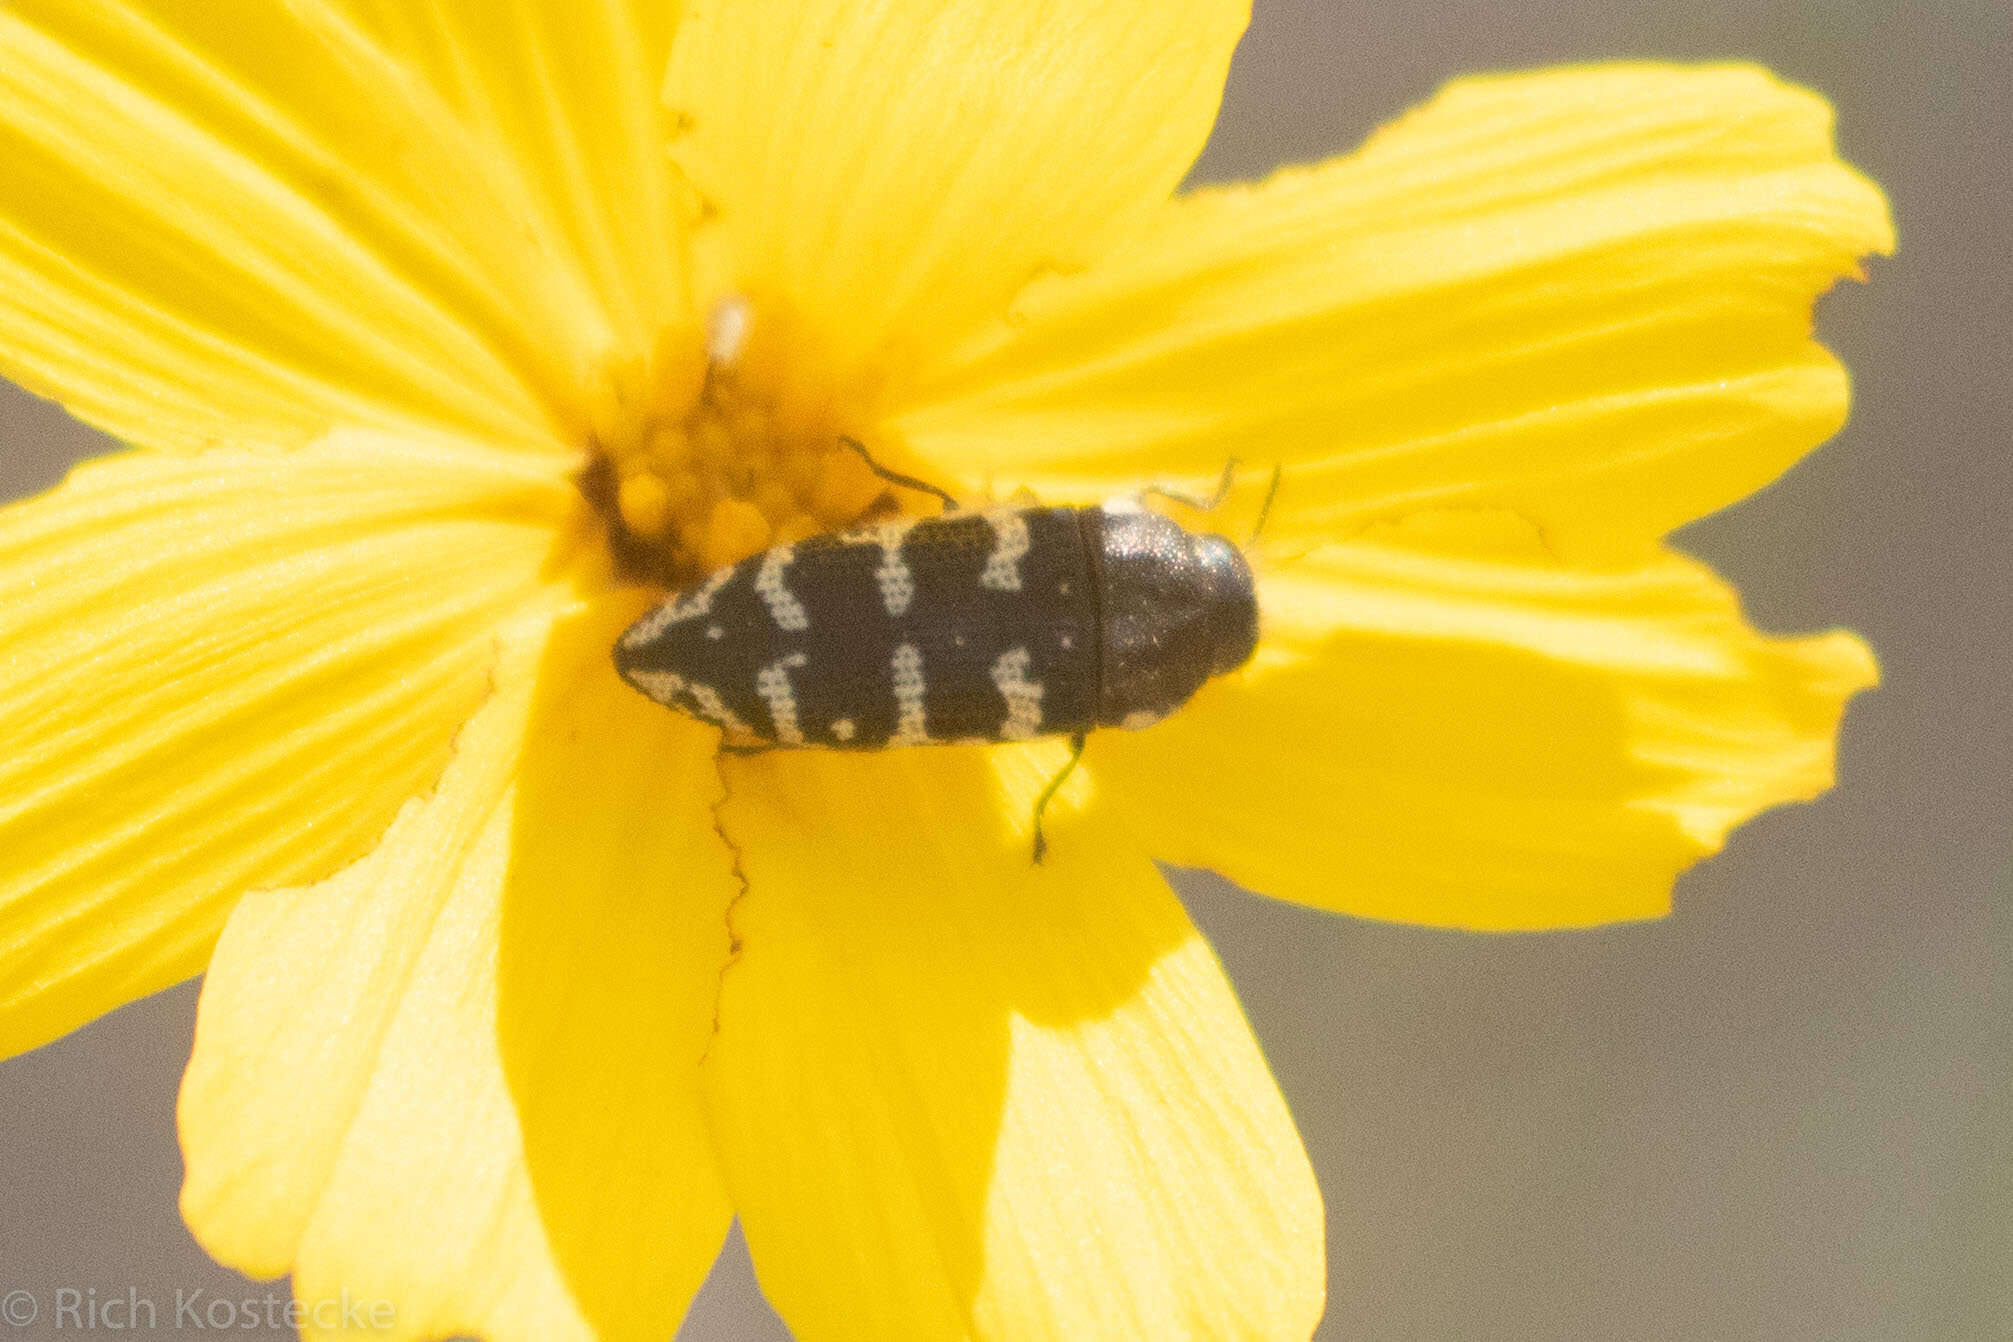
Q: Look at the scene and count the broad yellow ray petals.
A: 8